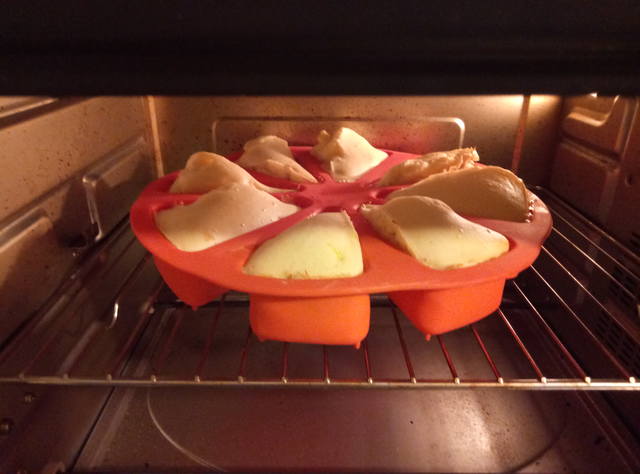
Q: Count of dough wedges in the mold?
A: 8